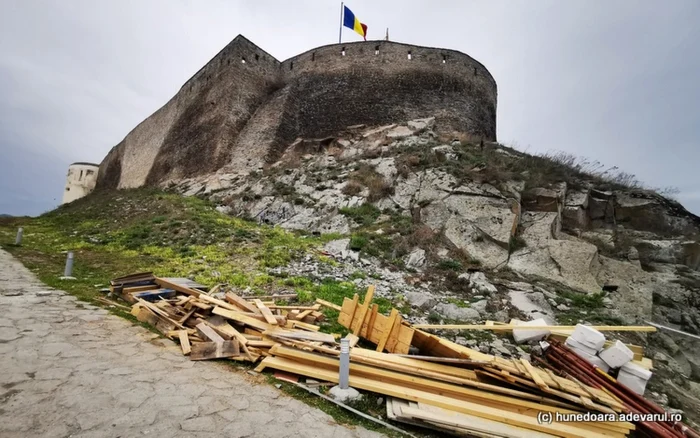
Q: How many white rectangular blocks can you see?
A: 5